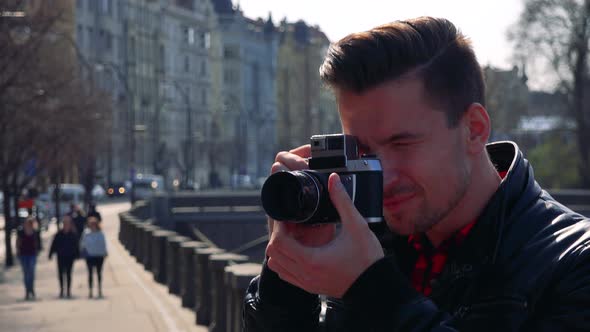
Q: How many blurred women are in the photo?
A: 3